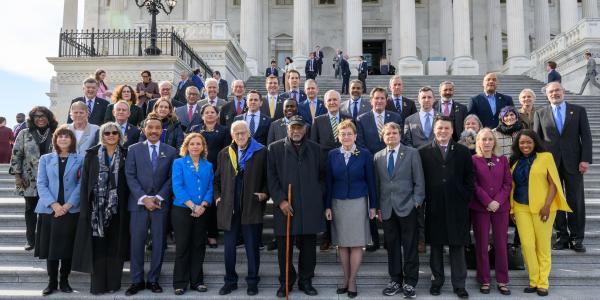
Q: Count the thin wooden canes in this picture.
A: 1